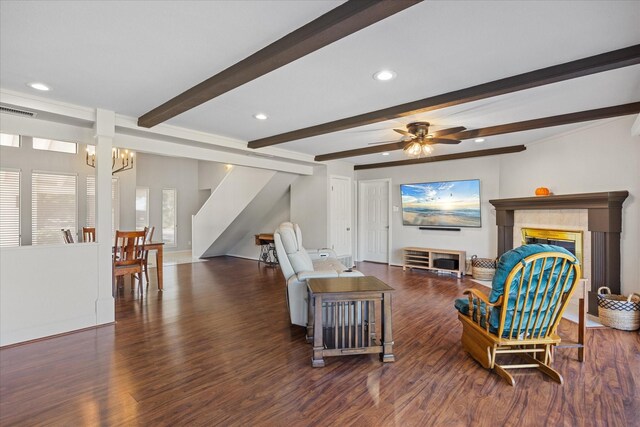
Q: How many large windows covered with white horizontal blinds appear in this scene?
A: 3